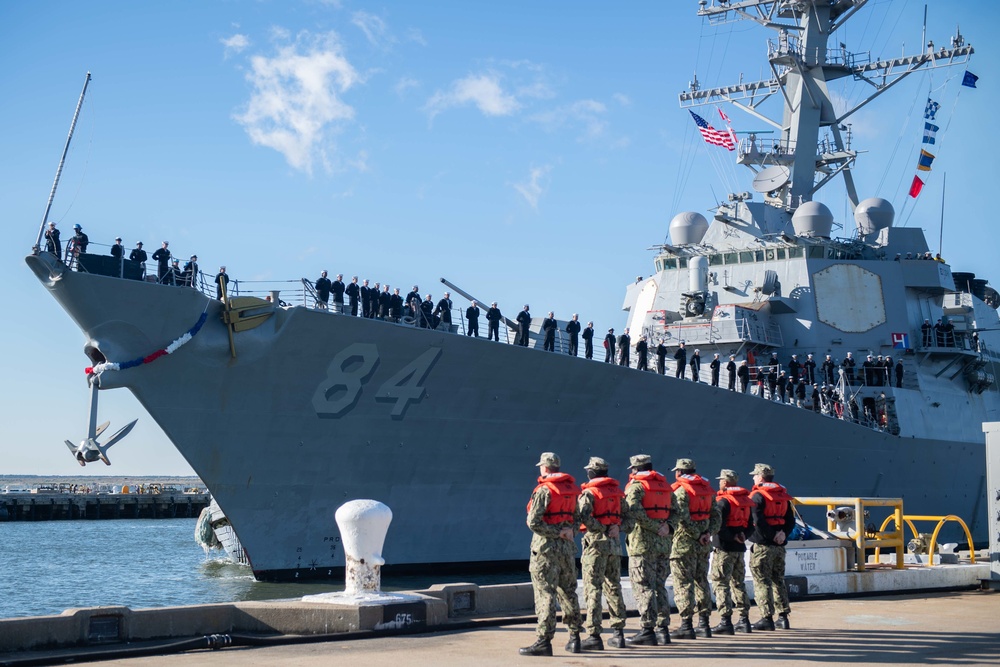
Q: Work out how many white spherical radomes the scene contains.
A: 3